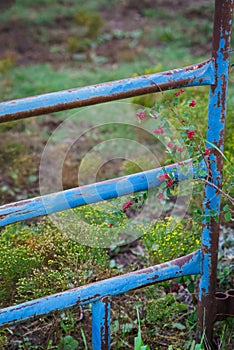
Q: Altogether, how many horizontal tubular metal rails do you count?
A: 3